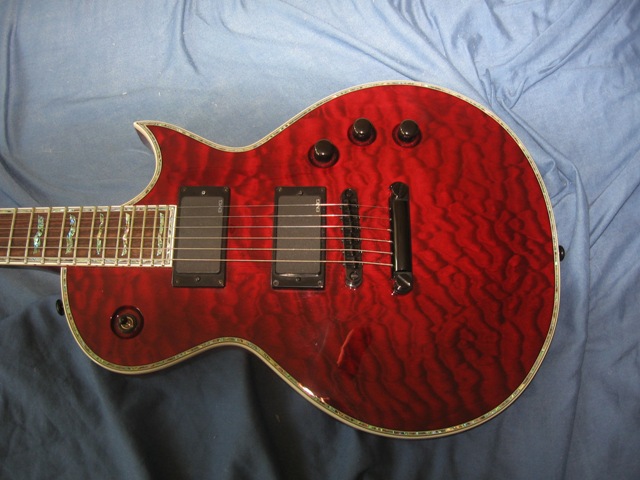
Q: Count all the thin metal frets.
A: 12